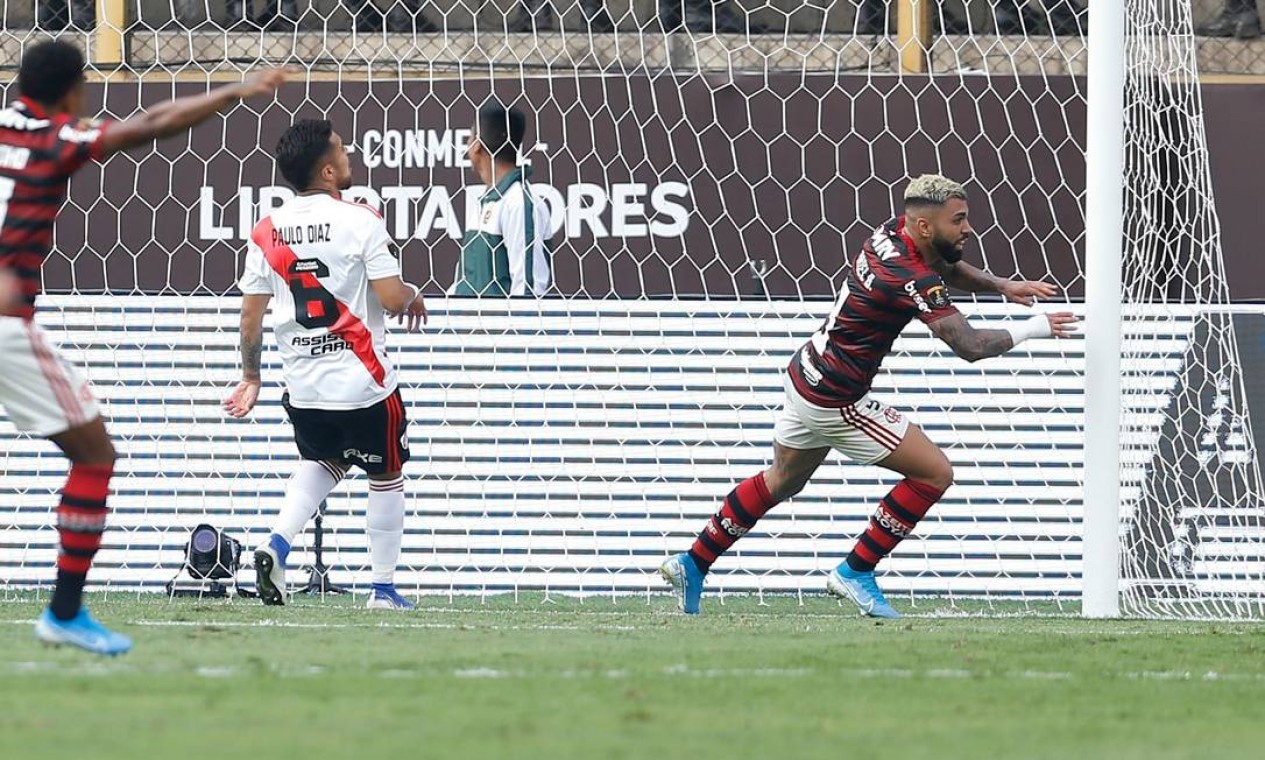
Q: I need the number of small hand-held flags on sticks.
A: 0